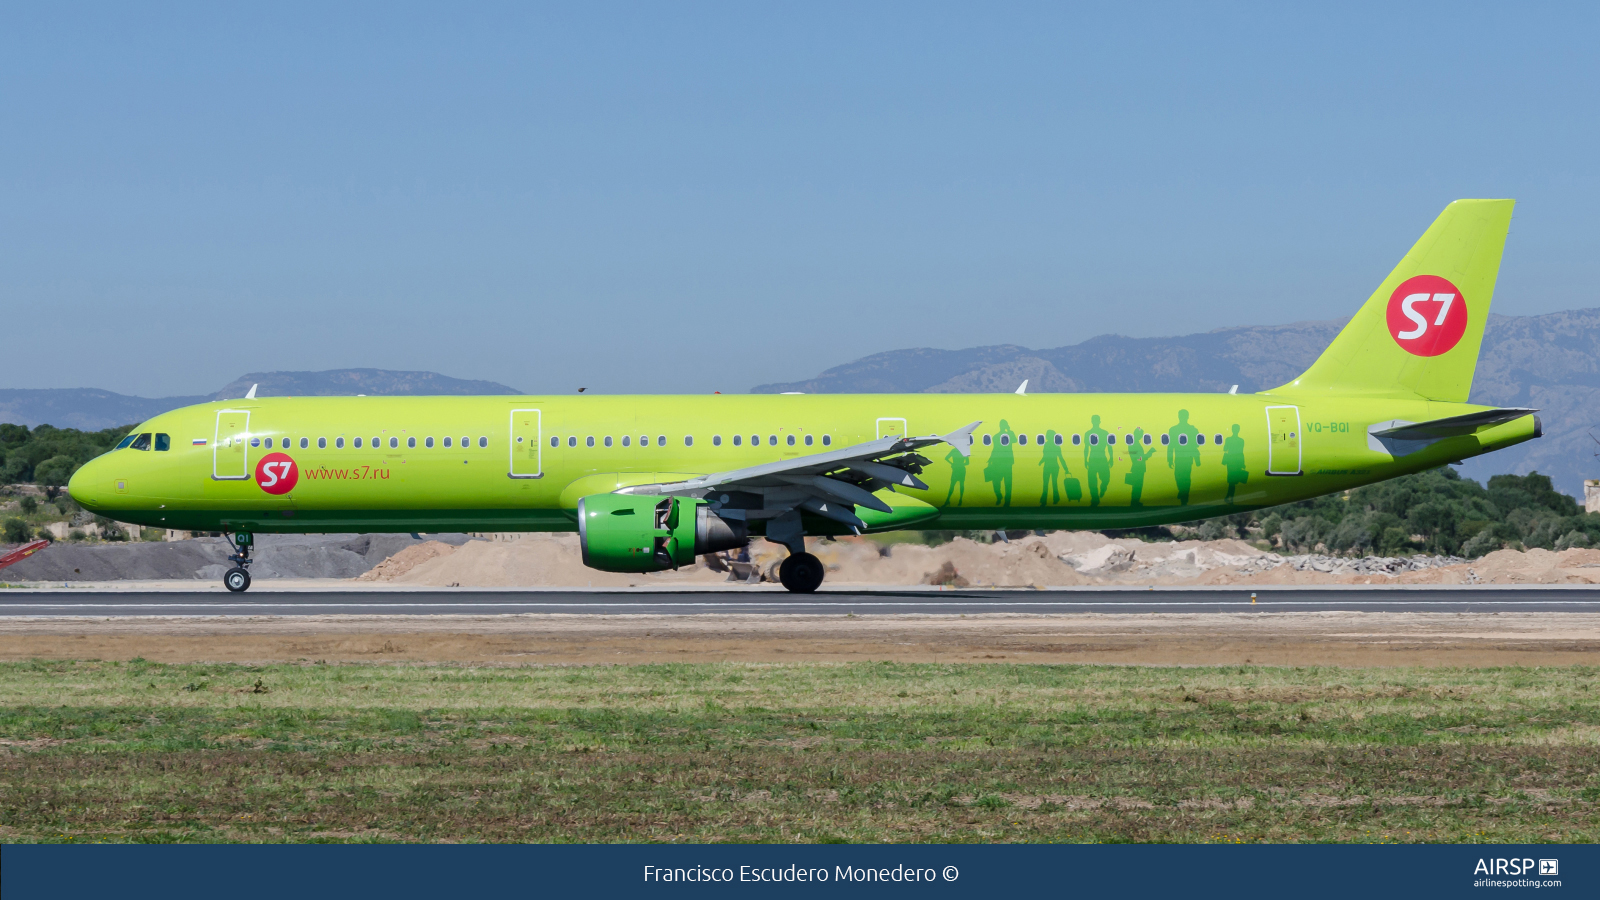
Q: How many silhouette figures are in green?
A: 7